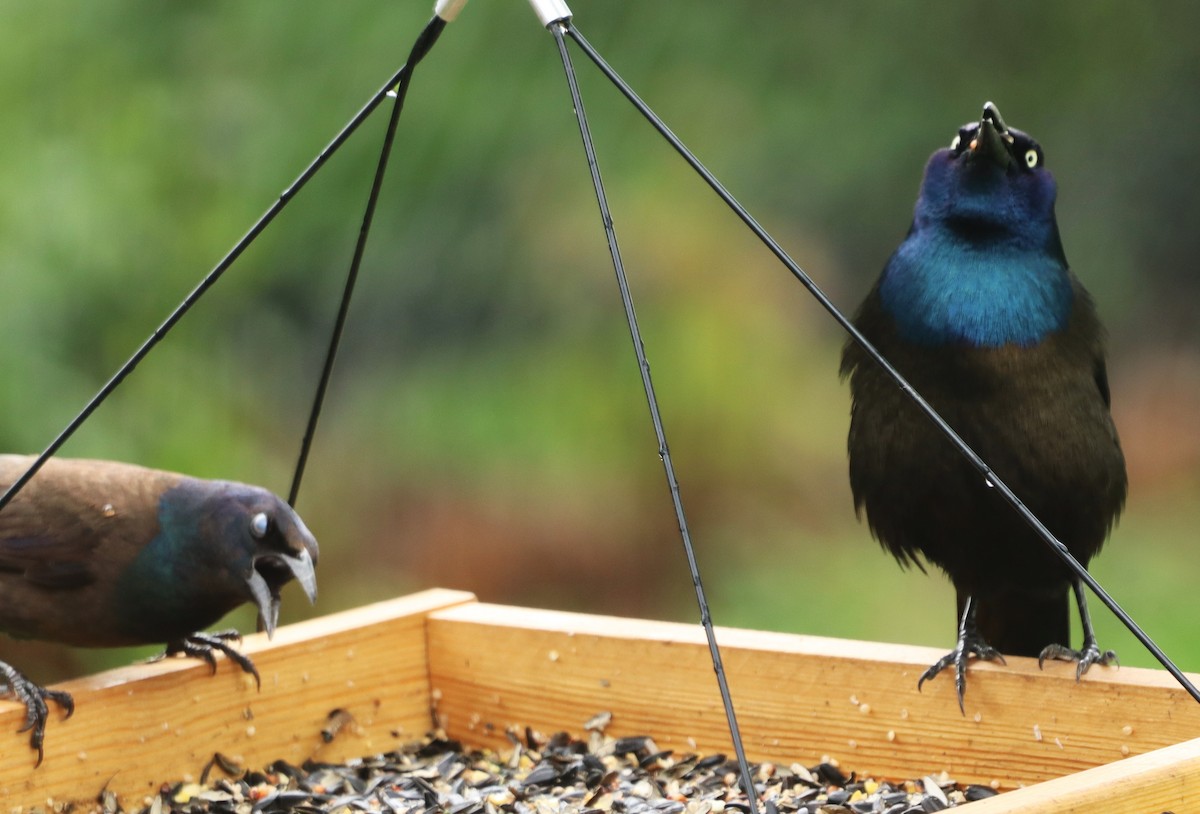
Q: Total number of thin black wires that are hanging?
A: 4